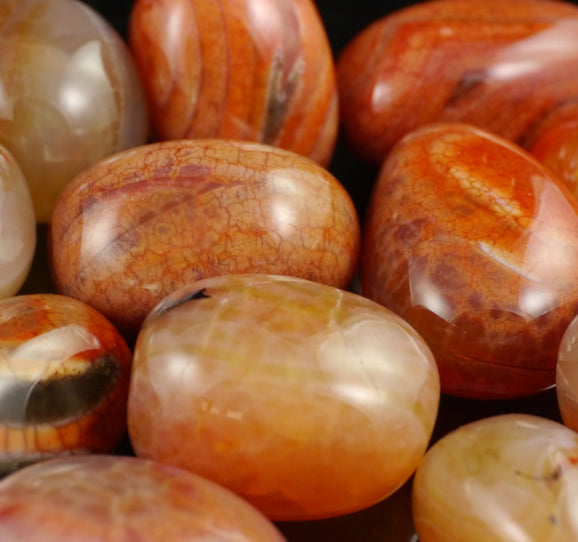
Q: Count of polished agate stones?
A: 12